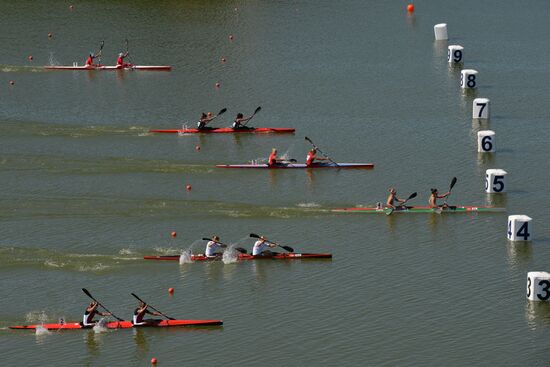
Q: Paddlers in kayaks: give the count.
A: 12